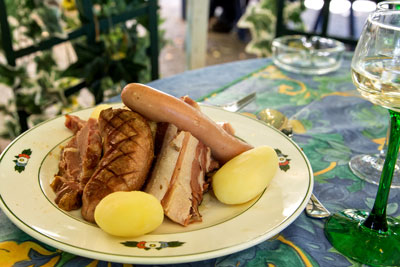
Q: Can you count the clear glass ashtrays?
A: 1